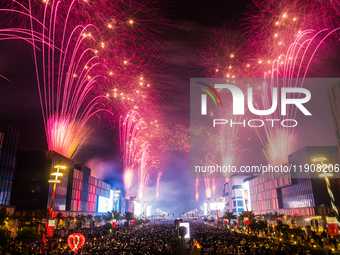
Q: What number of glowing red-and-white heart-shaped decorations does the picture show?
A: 1